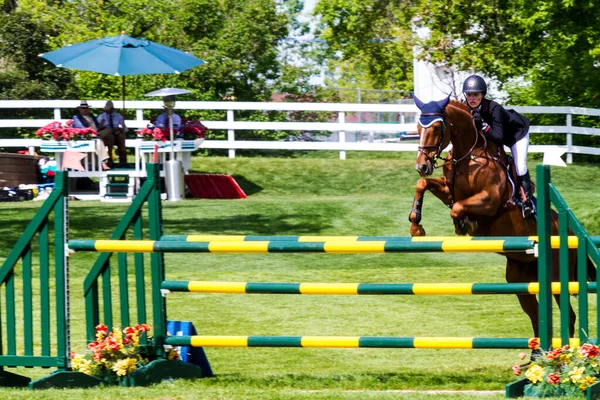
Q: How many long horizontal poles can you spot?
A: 4